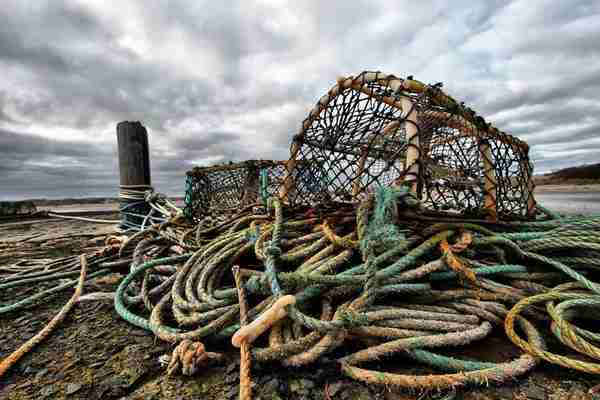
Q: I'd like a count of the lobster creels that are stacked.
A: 2